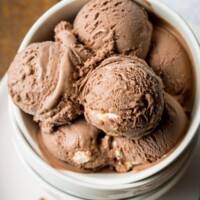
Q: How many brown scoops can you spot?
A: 6